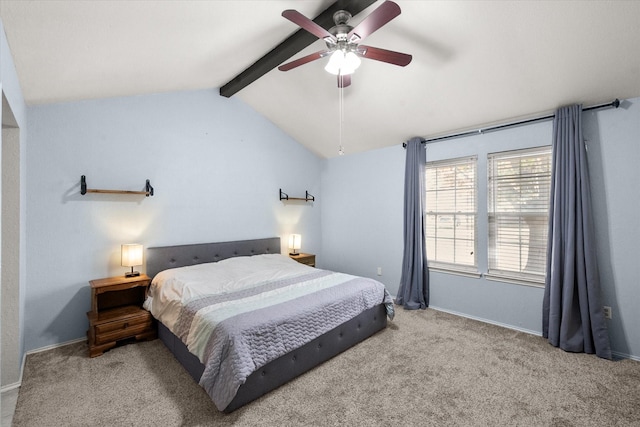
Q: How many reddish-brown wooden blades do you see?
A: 5